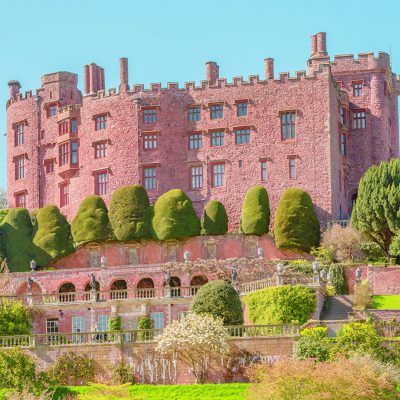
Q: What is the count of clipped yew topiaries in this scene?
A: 8